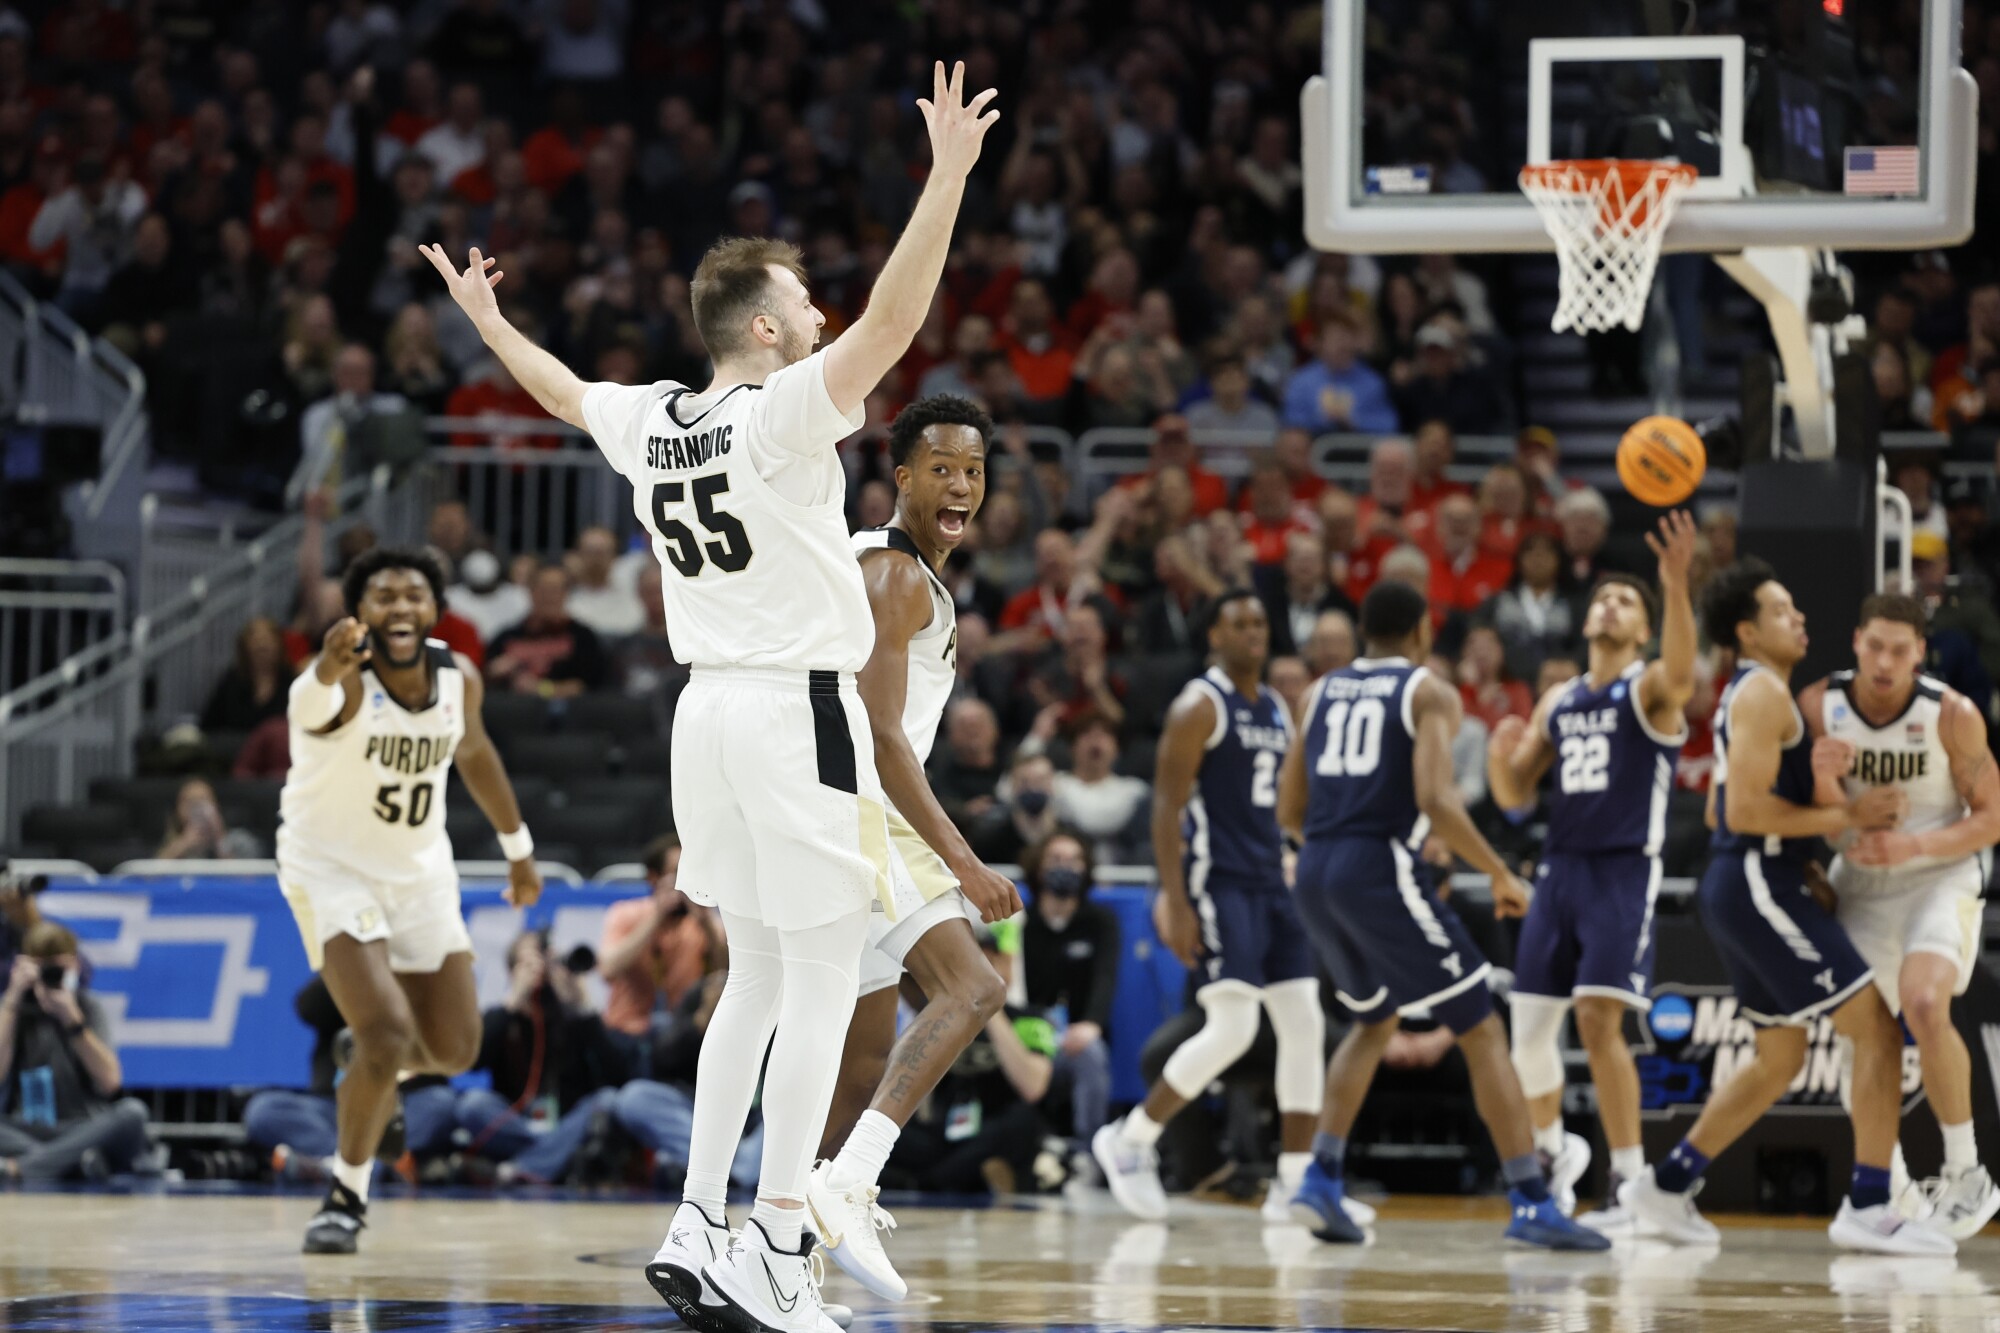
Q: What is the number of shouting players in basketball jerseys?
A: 3